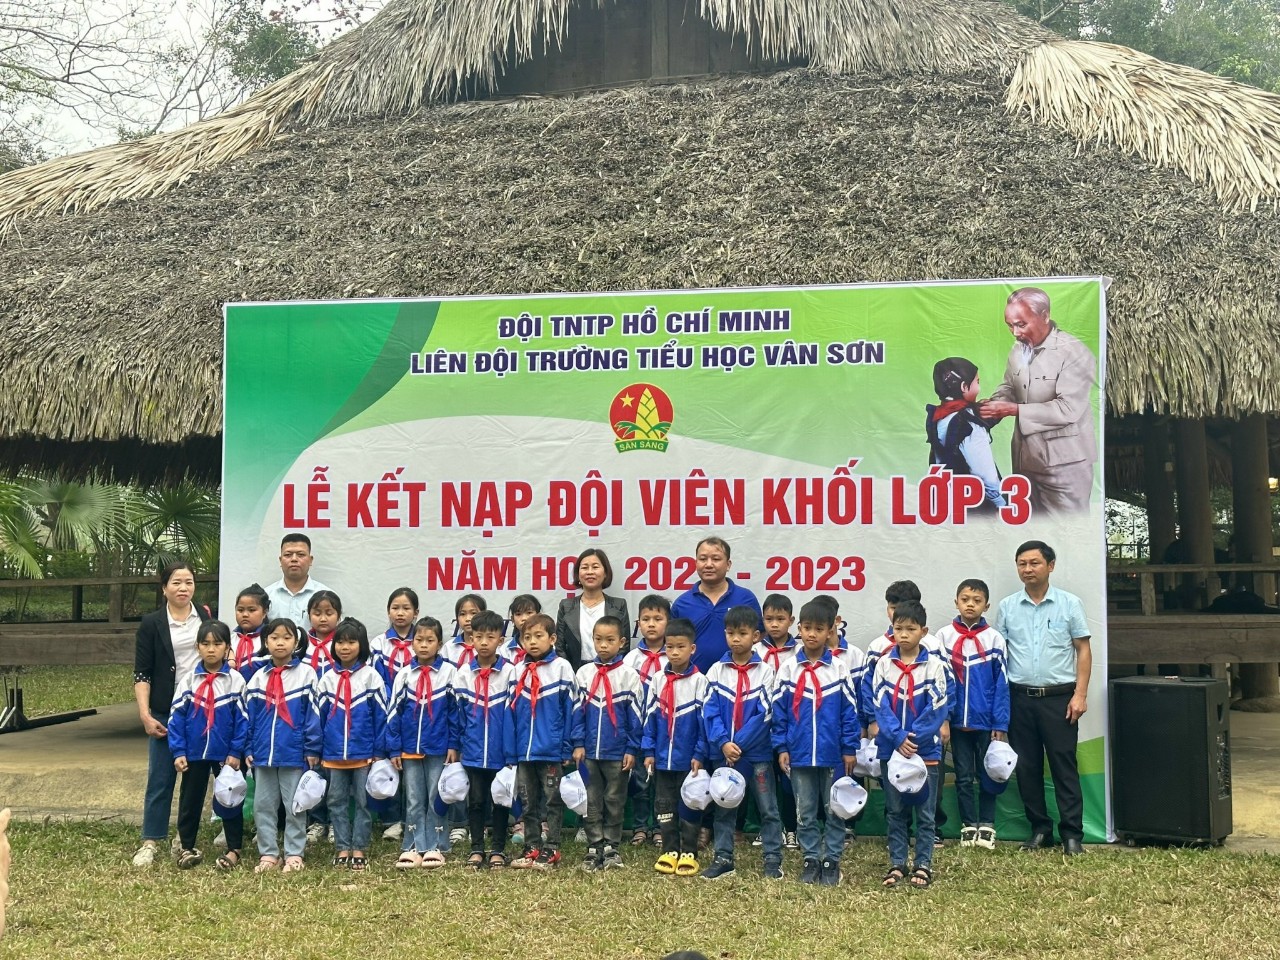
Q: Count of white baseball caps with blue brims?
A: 12